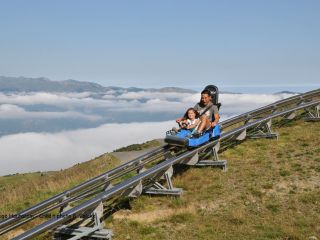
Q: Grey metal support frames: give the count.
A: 5